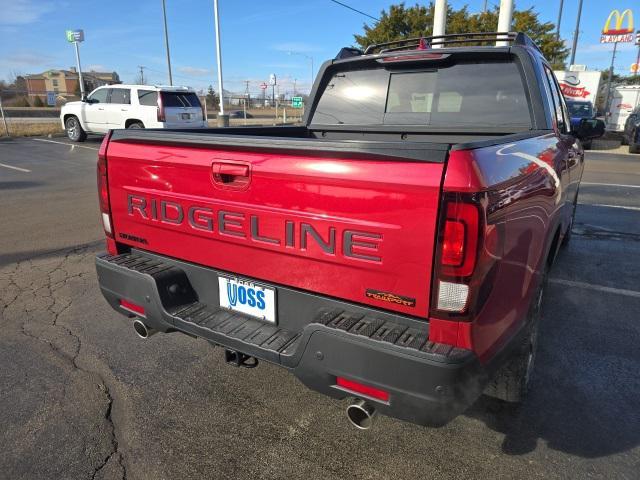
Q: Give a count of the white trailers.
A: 2